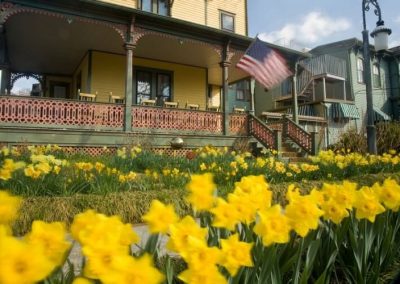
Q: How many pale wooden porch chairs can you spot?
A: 7